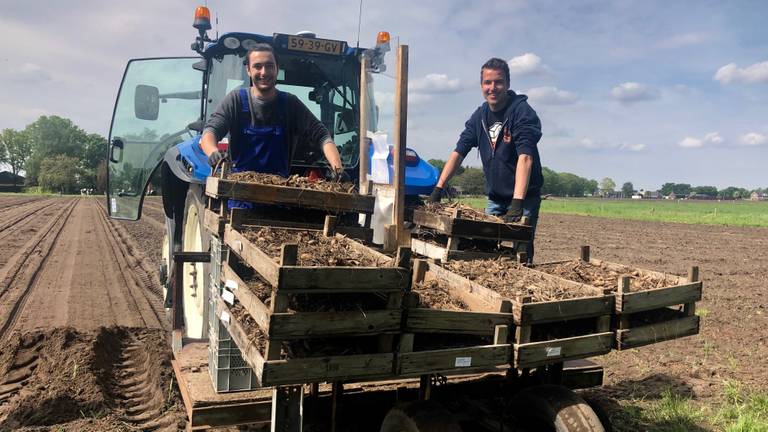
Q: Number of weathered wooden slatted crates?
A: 13